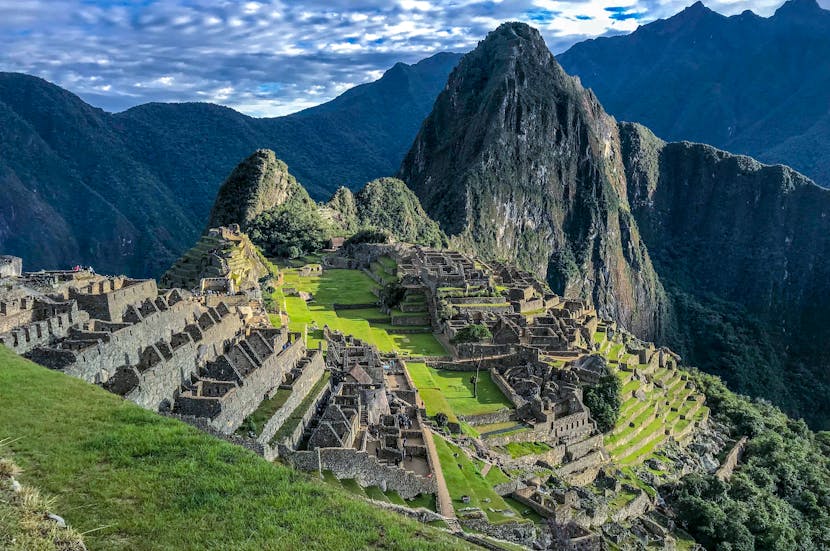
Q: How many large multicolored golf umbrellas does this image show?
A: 0